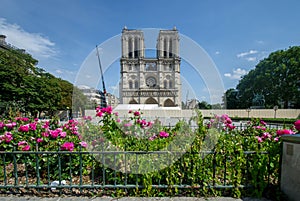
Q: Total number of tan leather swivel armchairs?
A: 0